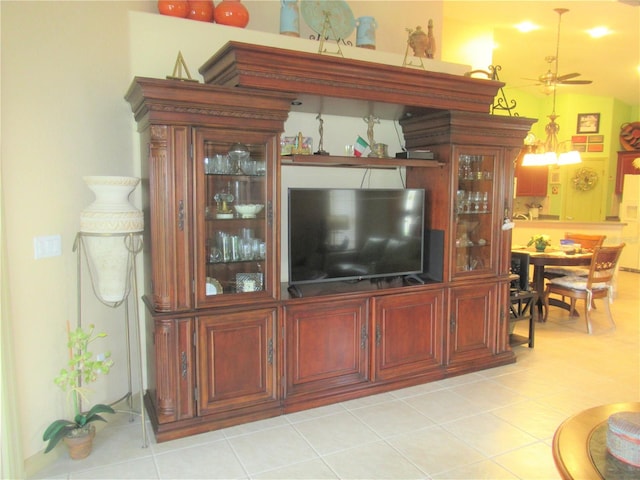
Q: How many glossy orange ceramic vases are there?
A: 3